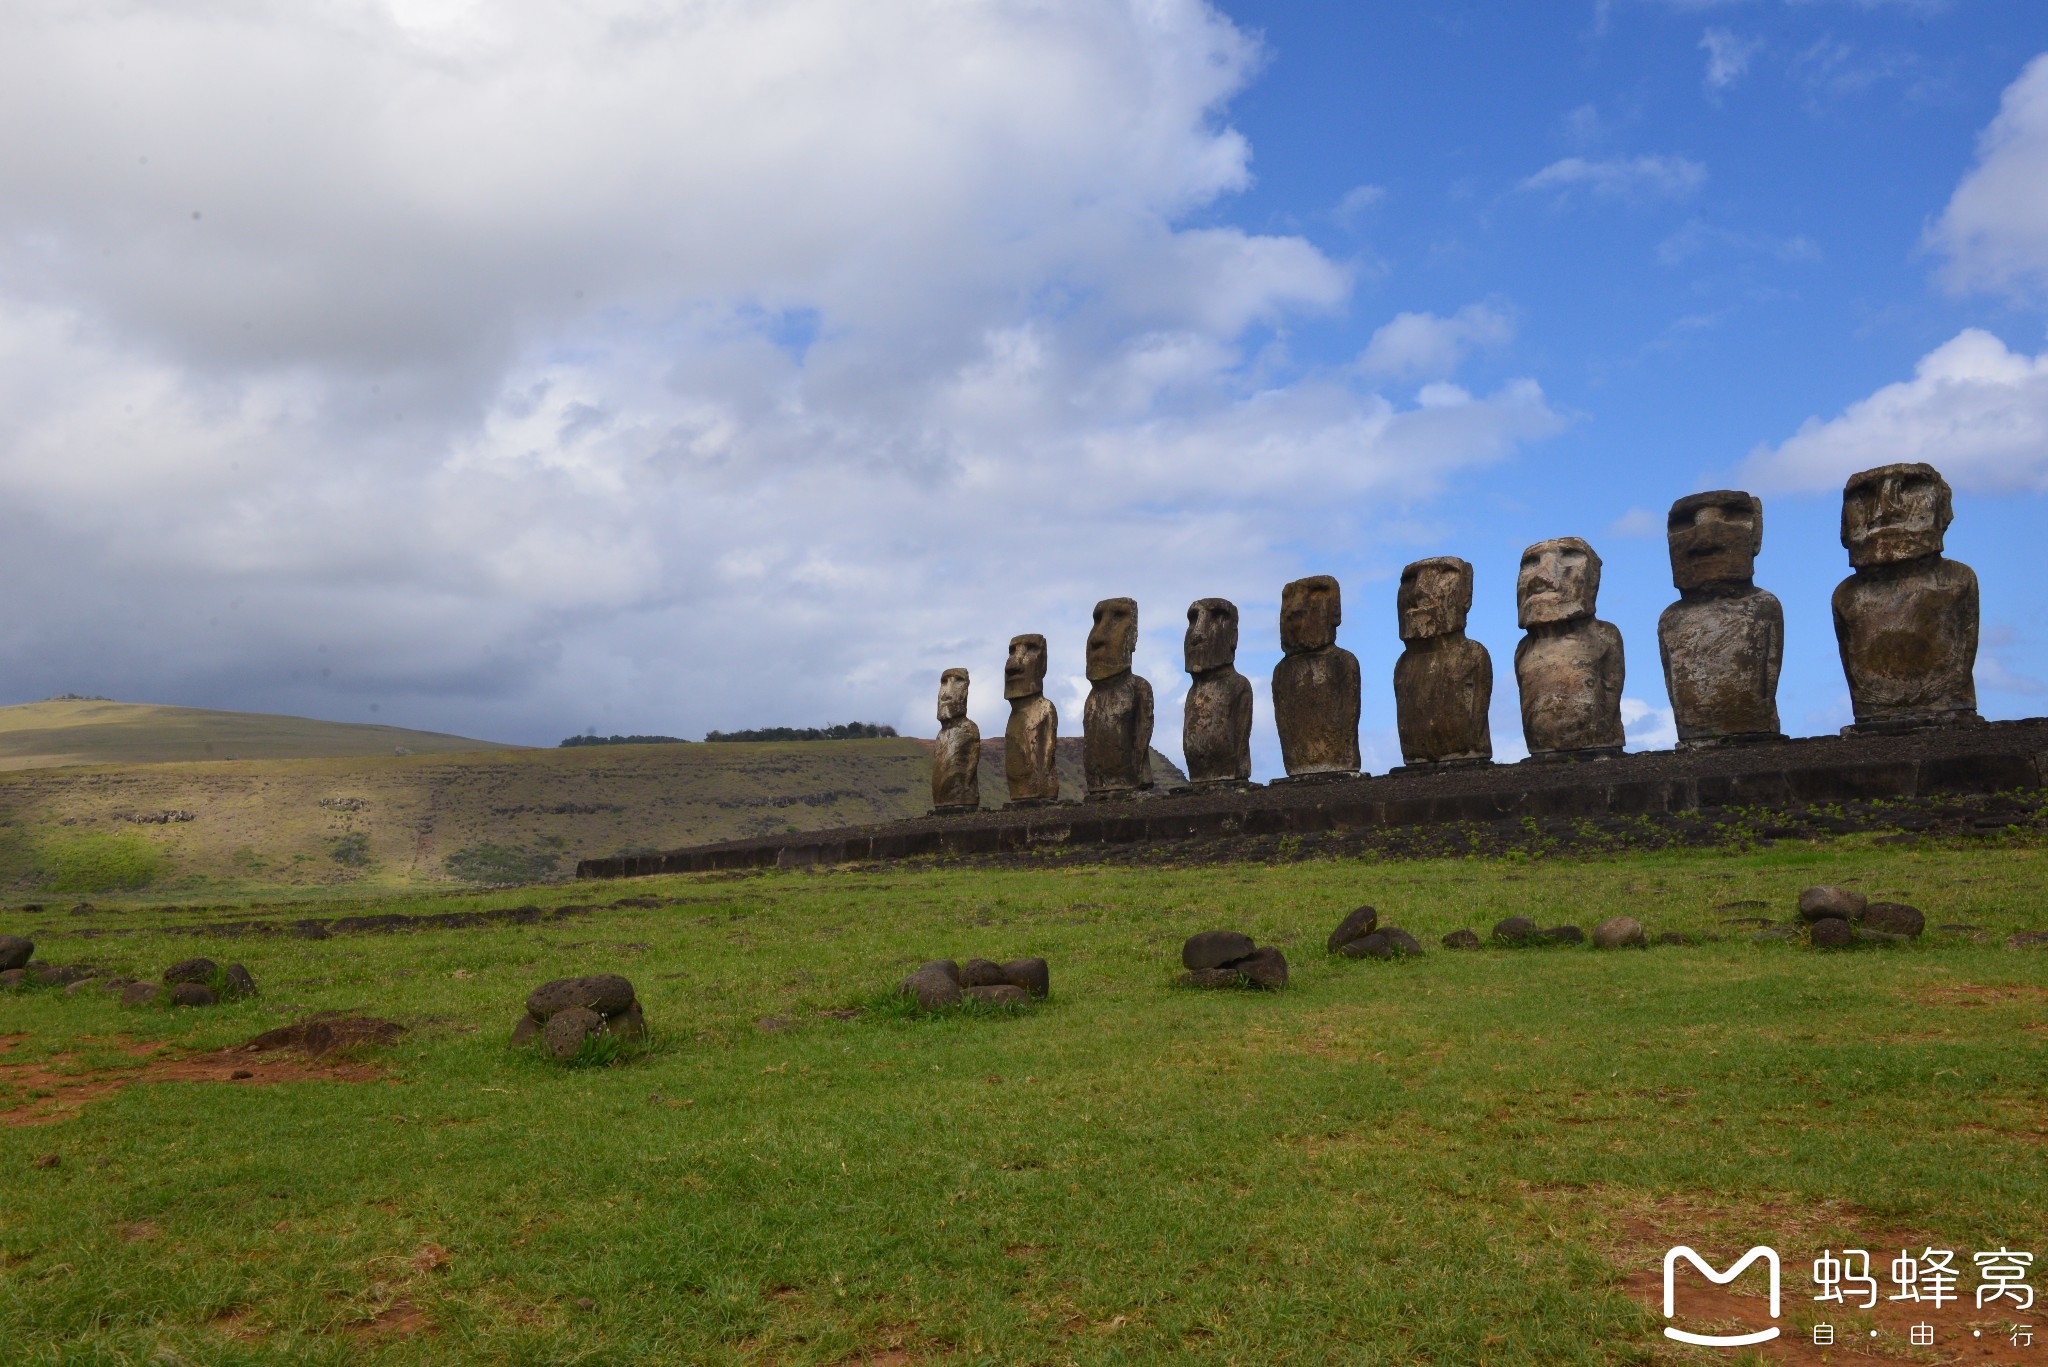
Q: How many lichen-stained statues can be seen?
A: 9